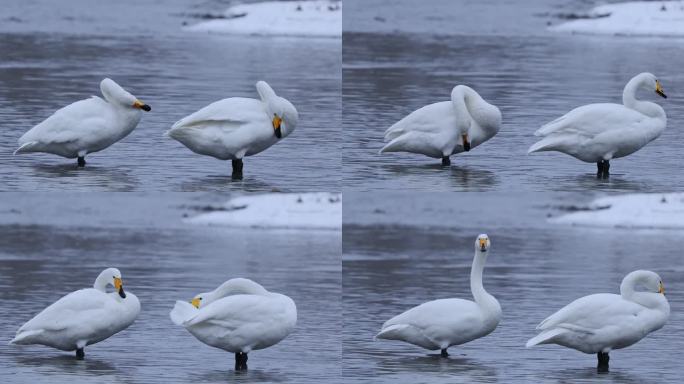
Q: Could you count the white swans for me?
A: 8